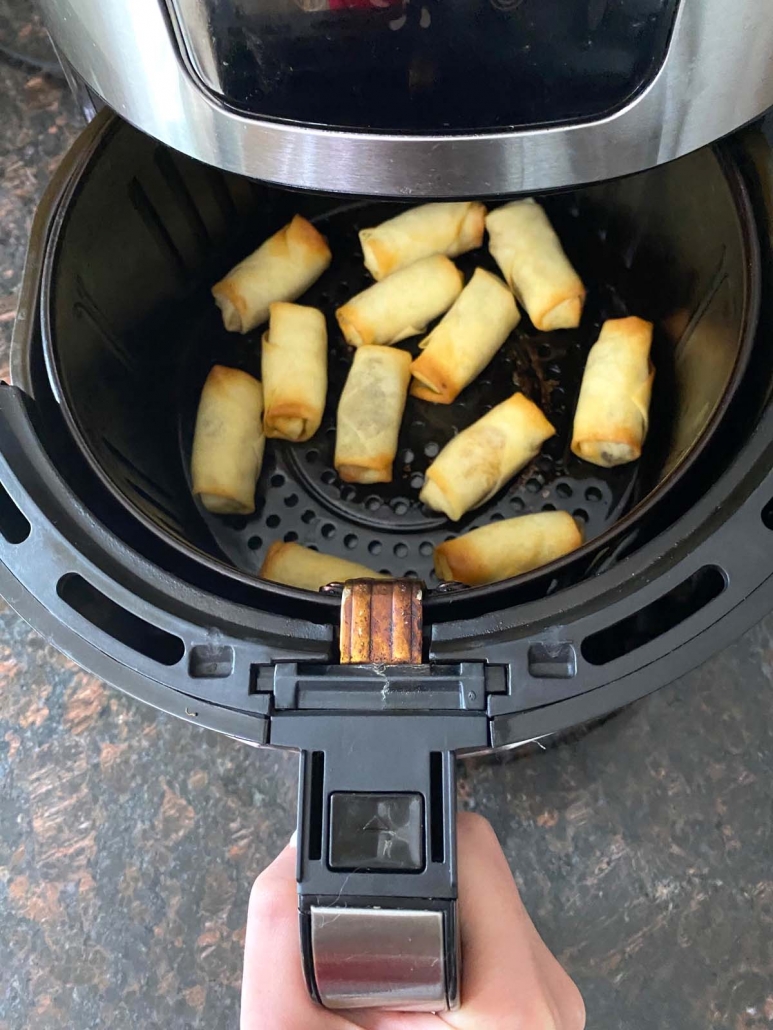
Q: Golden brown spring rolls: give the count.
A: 12